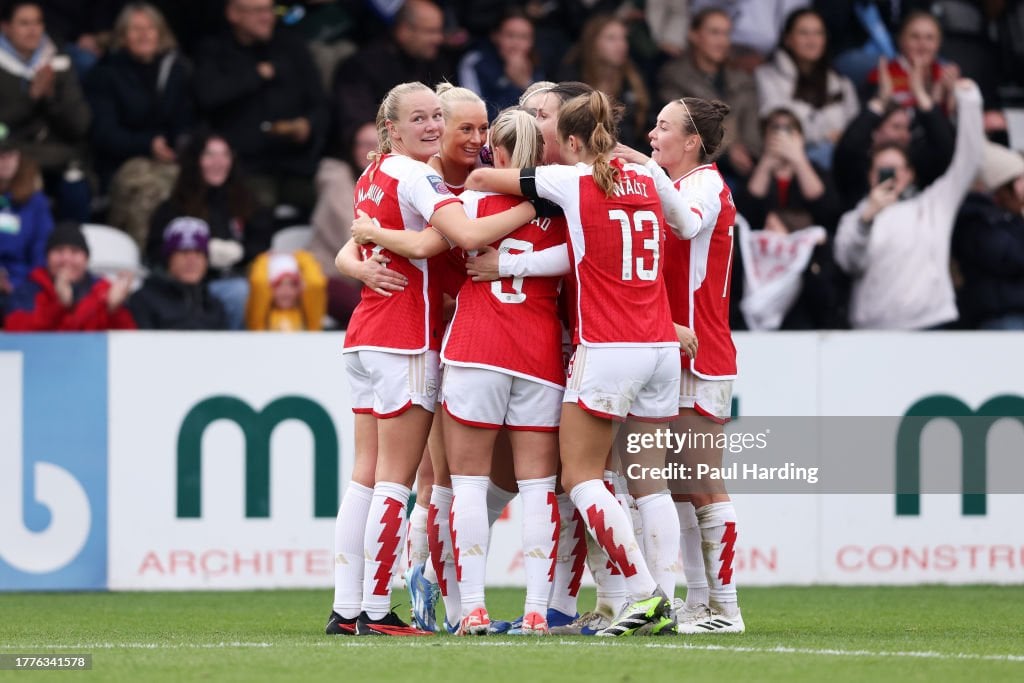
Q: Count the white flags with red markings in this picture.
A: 1